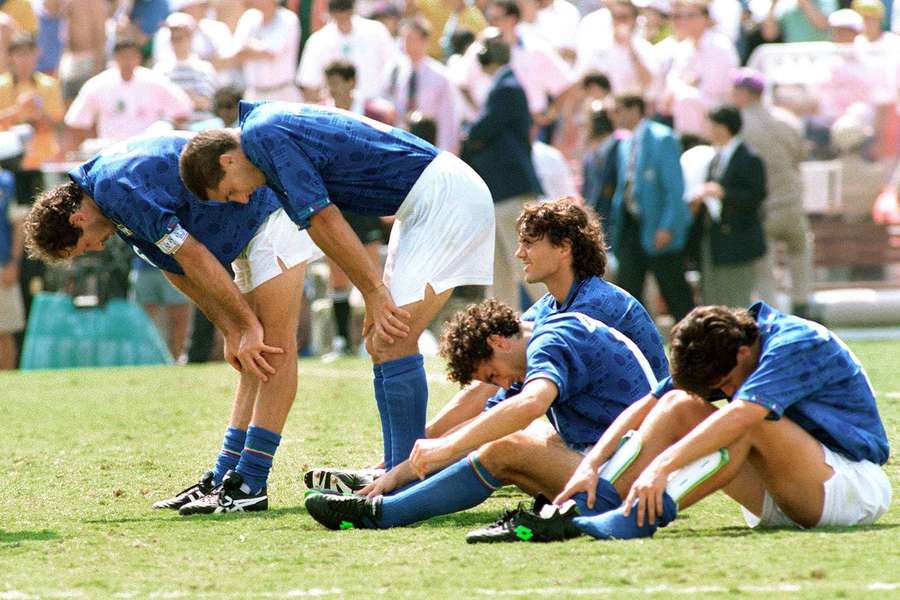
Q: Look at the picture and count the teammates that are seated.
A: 3